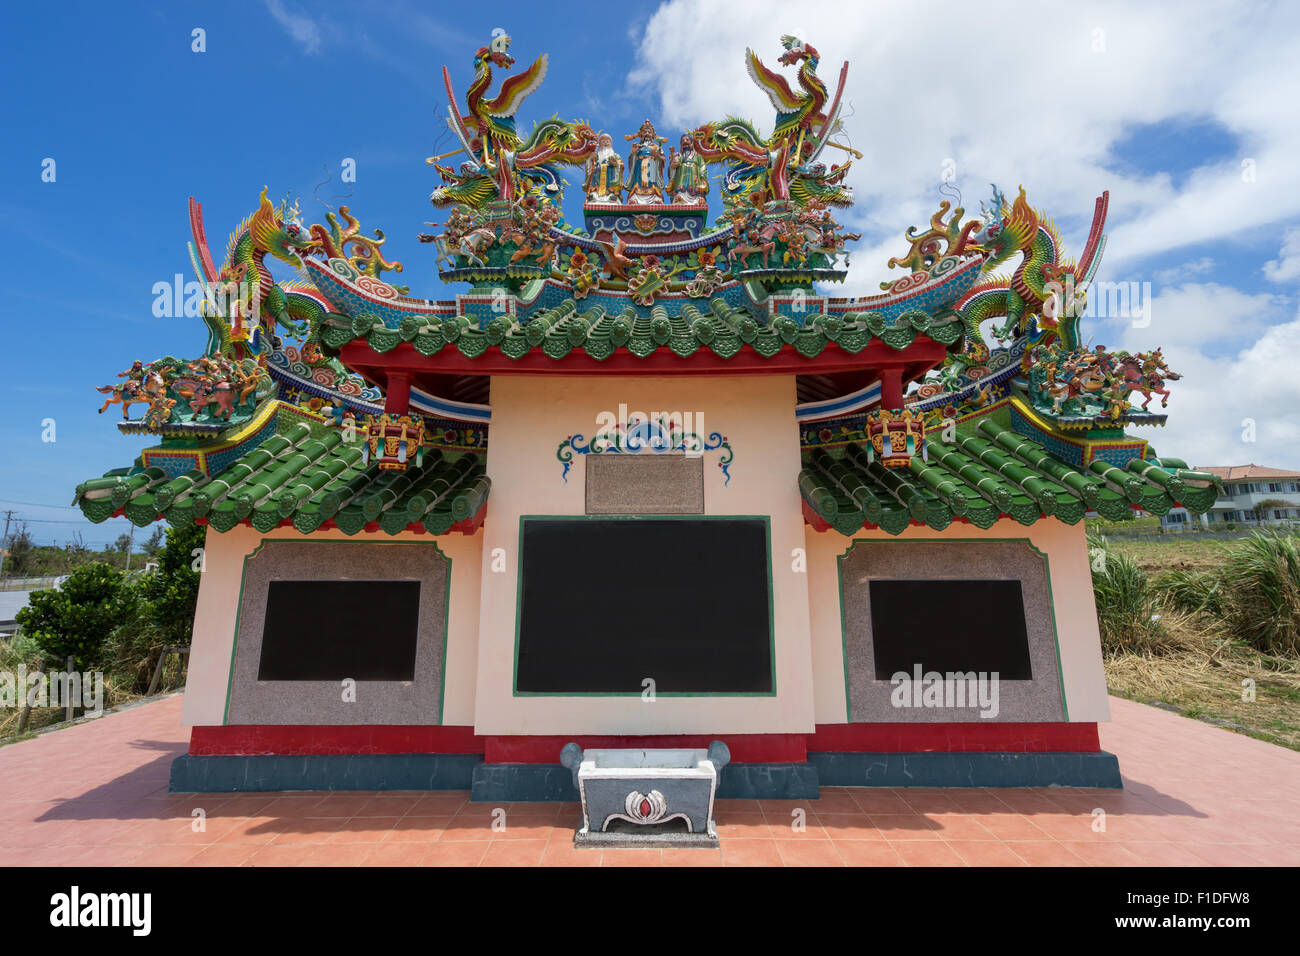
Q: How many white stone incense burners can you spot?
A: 1